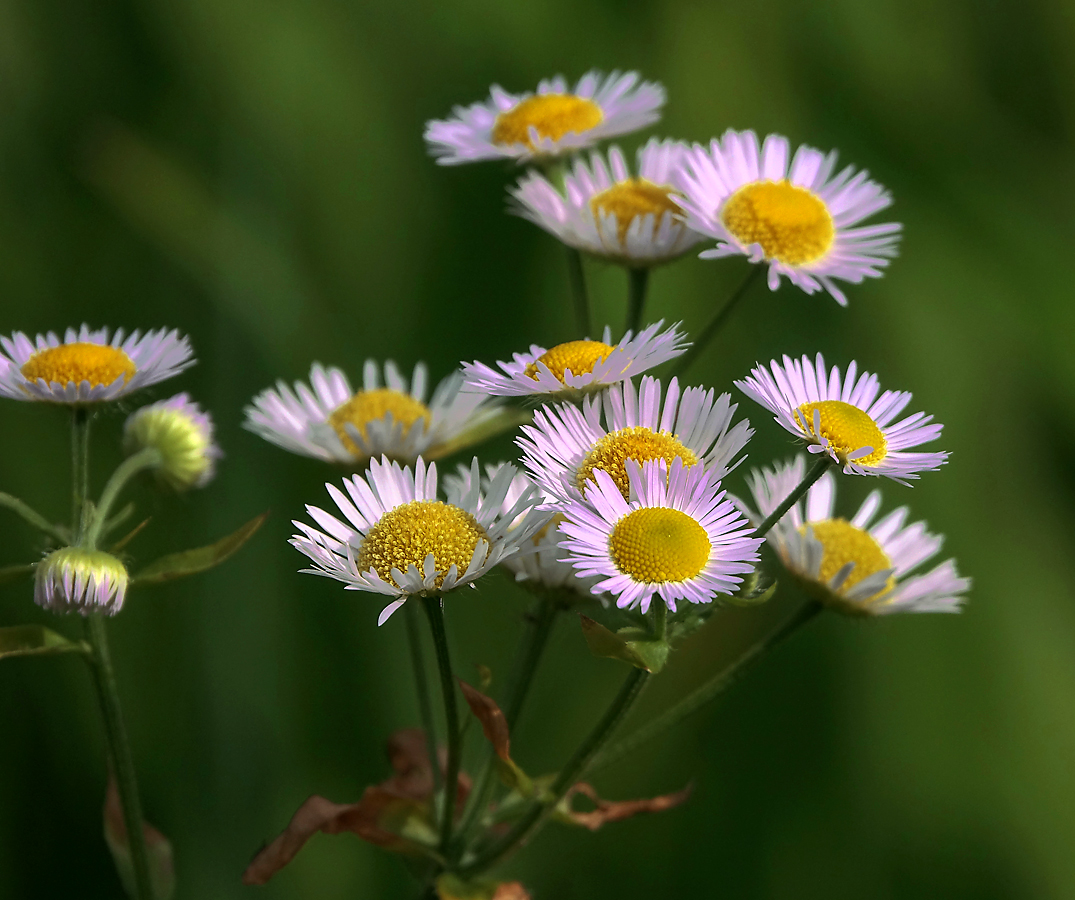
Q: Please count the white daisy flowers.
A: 12